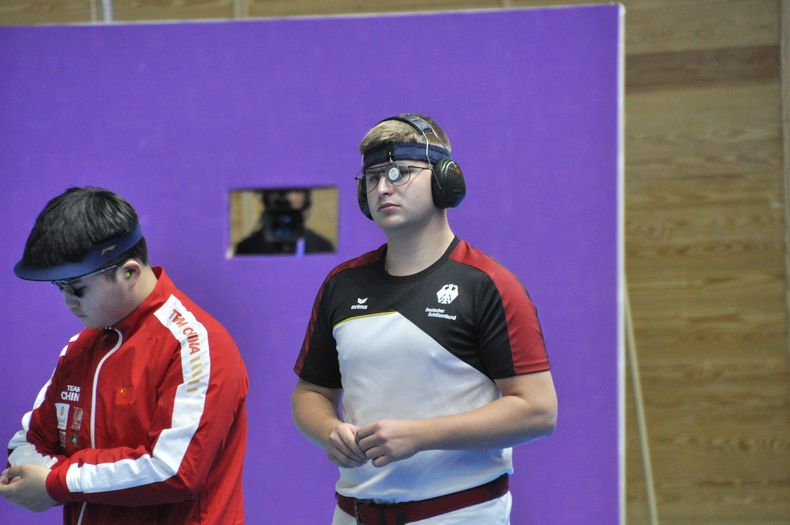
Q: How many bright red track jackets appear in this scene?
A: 1